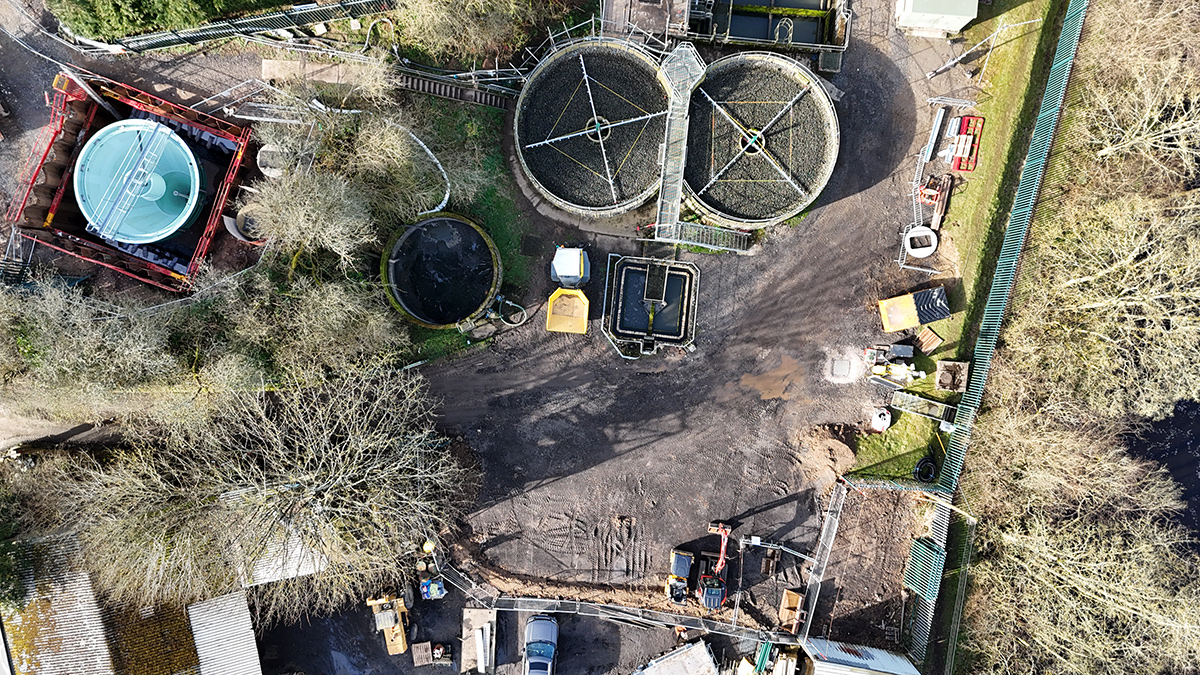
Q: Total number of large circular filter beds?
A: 2